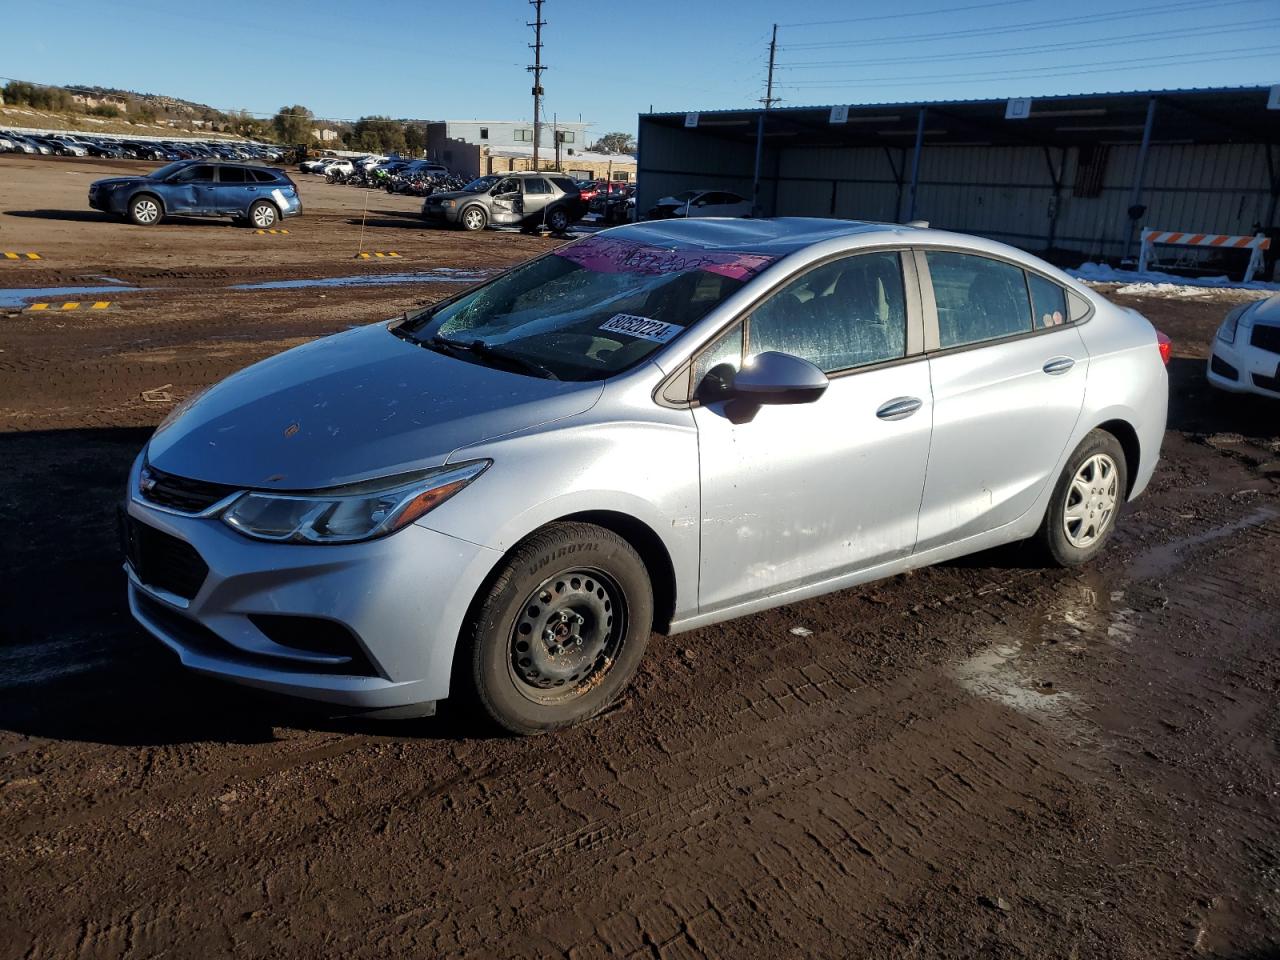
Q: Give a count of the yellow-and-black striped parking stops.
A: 4